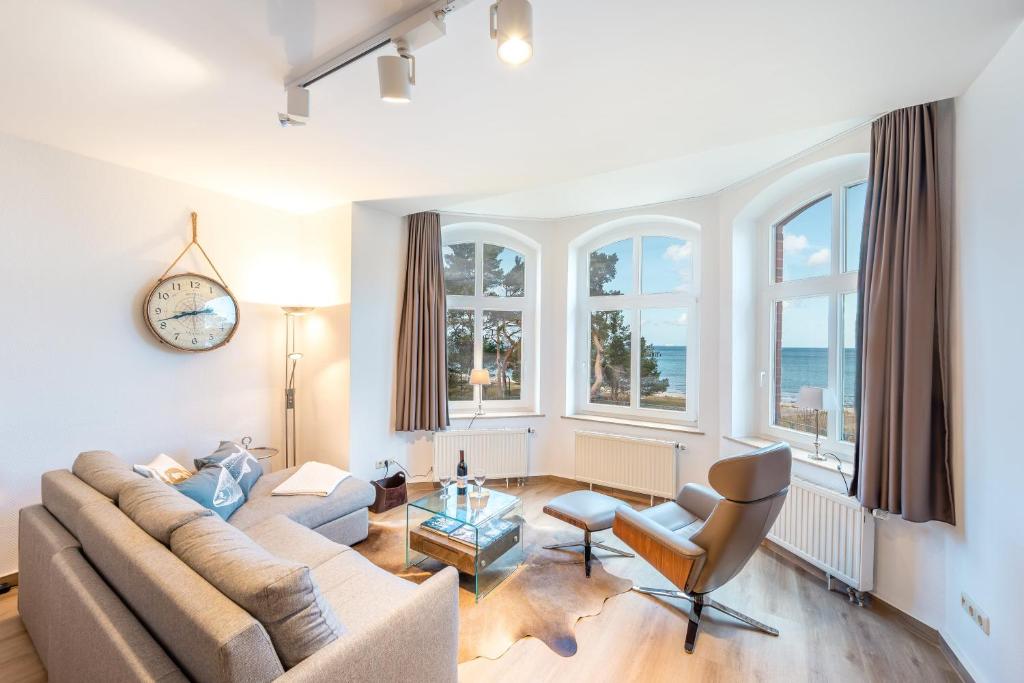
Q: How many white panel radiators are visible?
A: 3